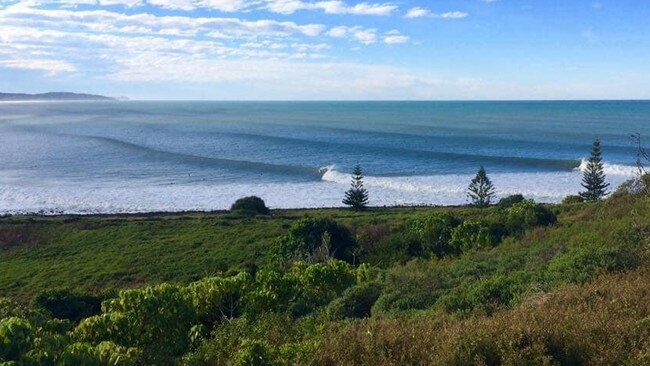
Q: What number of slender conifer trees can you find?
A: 3